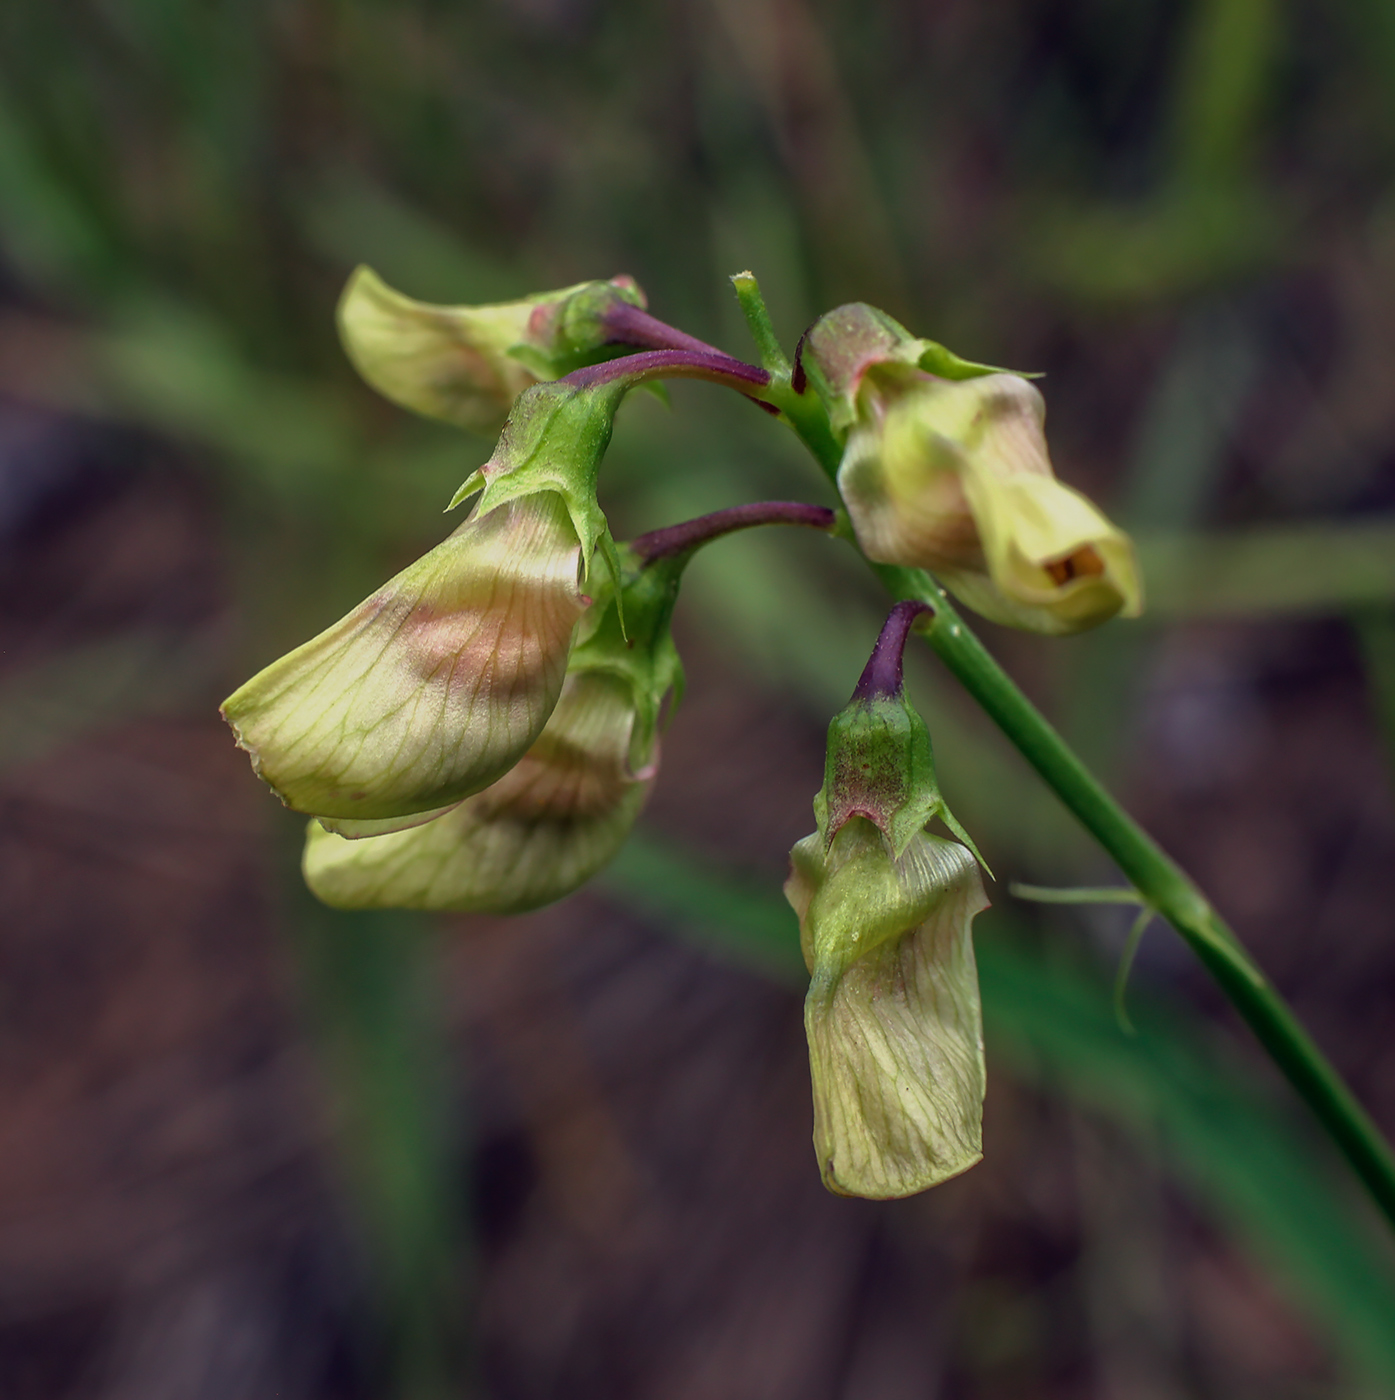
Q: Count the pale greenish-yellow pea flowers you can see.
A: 5